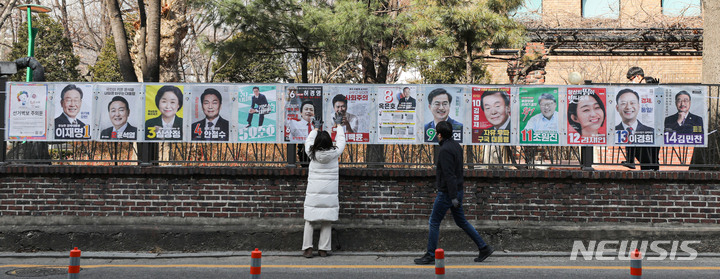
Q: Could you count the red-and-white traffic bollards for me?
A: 4